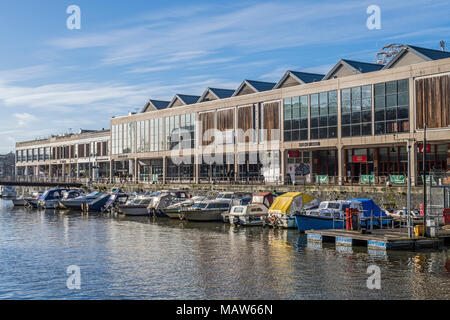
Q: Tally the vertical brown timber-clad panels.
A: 5